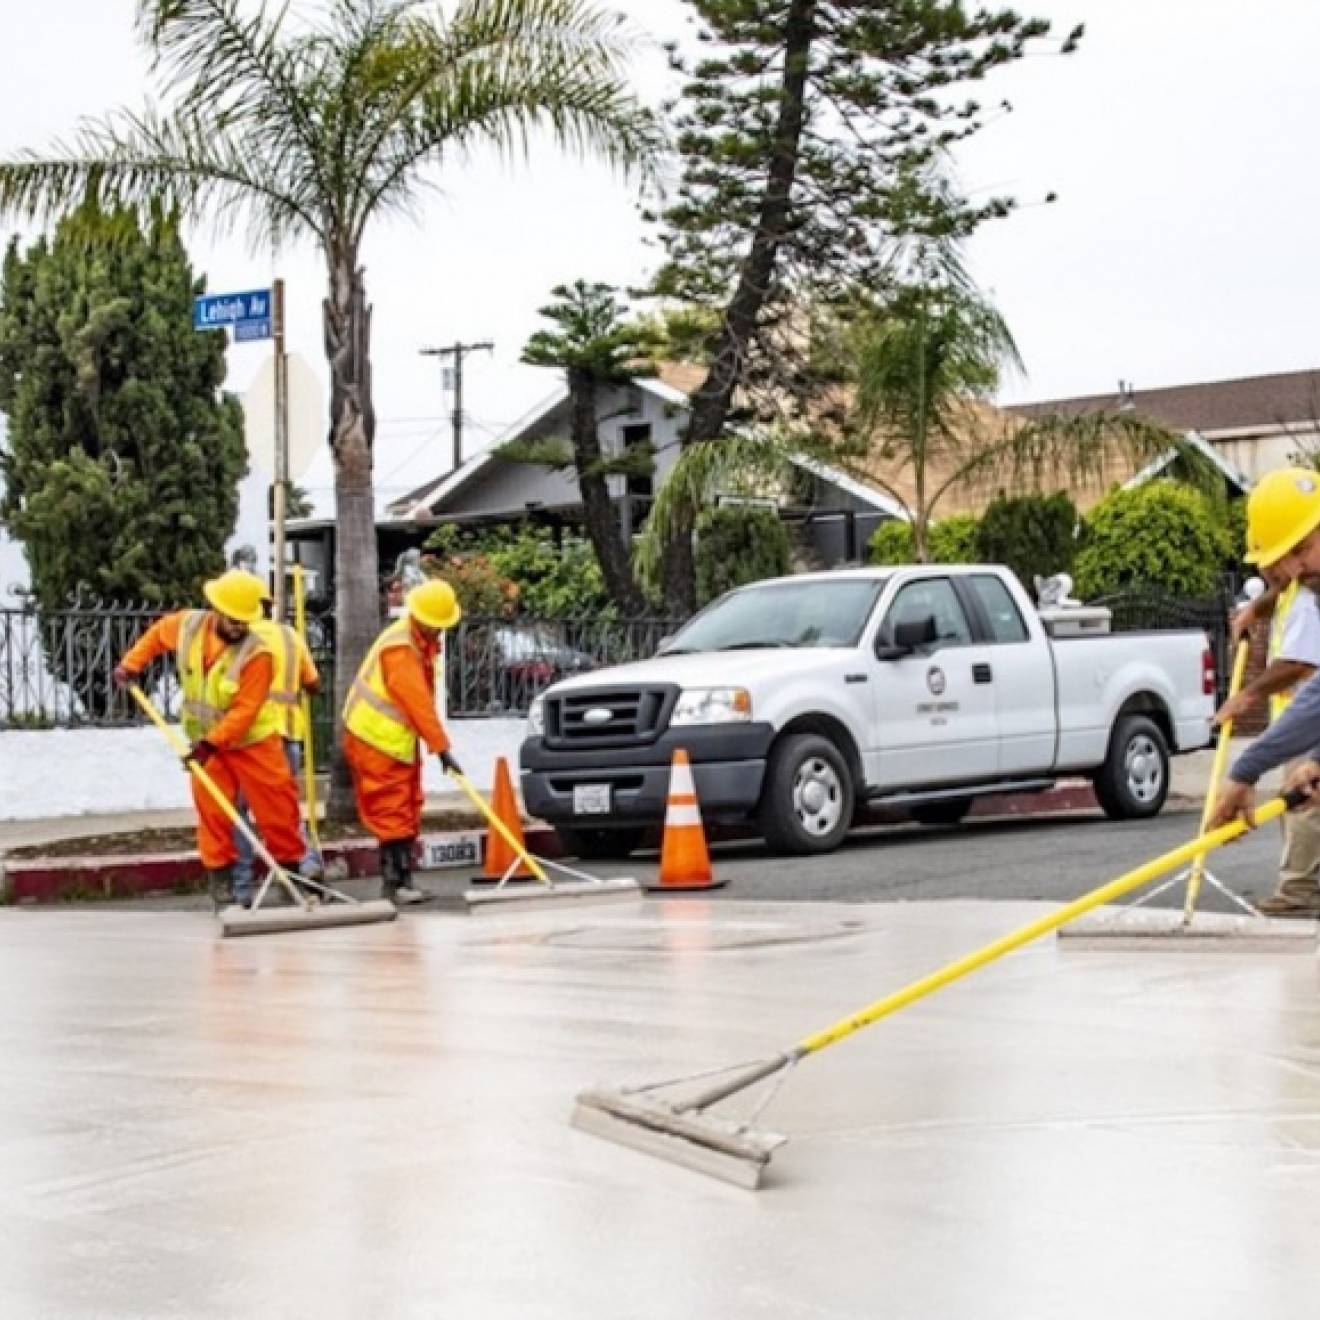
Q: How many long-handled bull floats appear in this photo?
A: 4